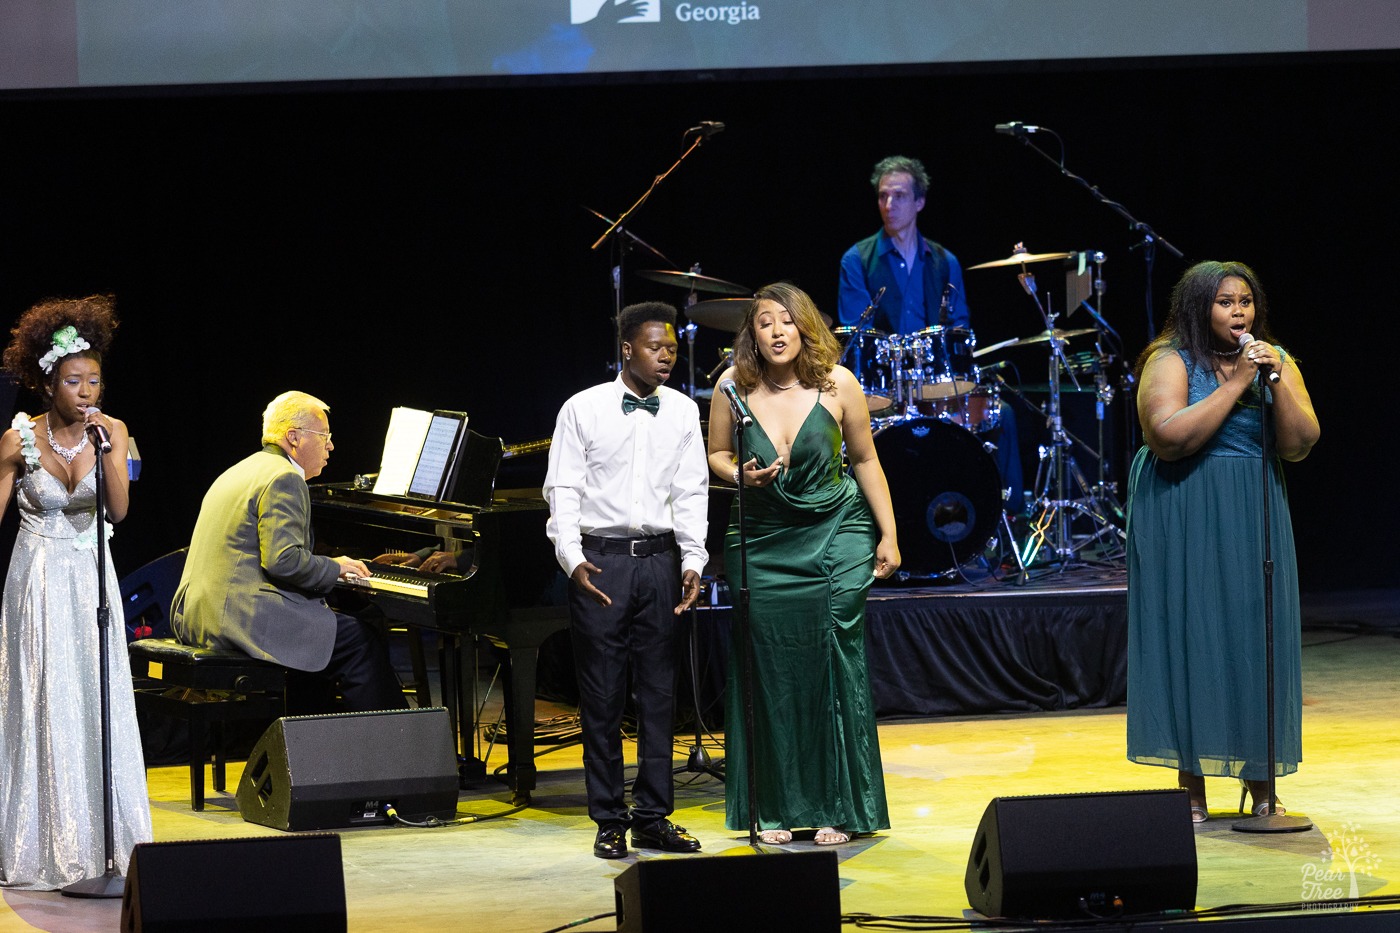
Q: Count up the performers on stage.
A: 6